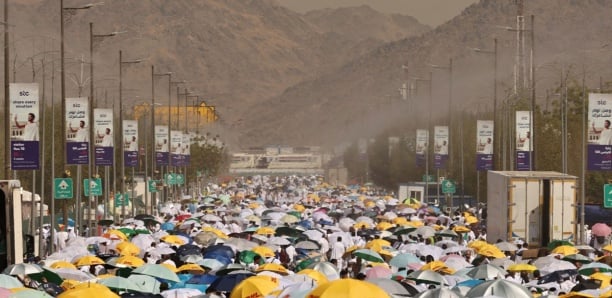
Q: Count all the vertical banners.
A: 12